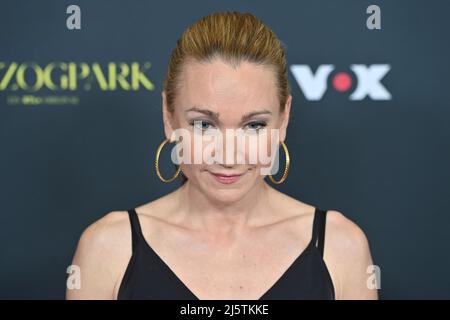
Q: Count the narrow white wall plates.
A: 0